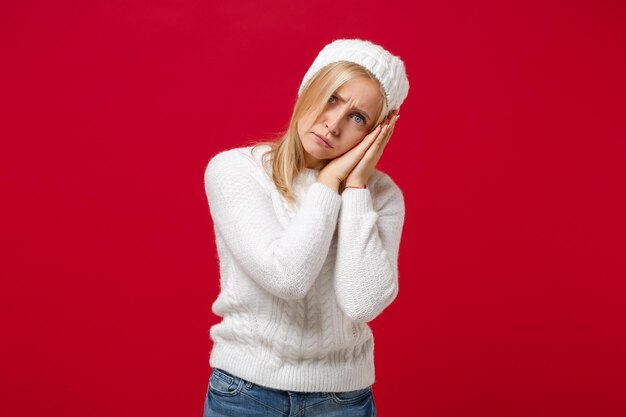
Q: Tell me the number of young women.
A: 1